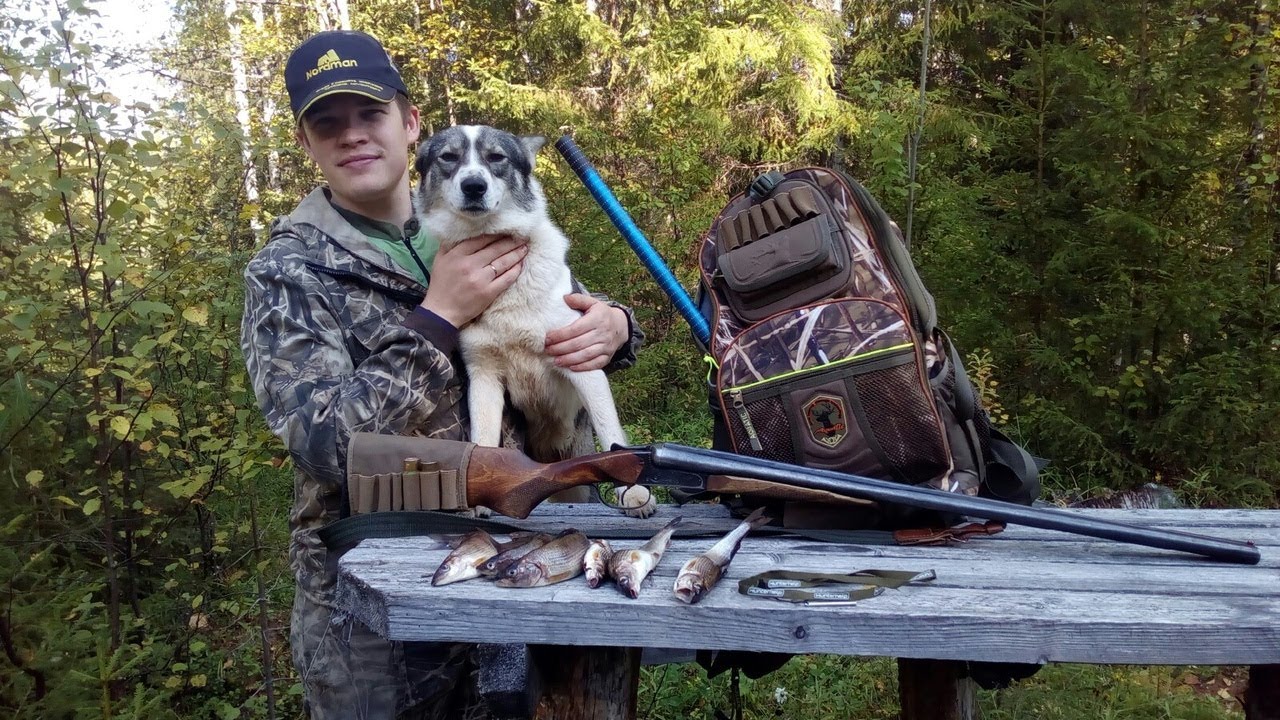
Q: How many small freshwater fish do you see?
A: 6